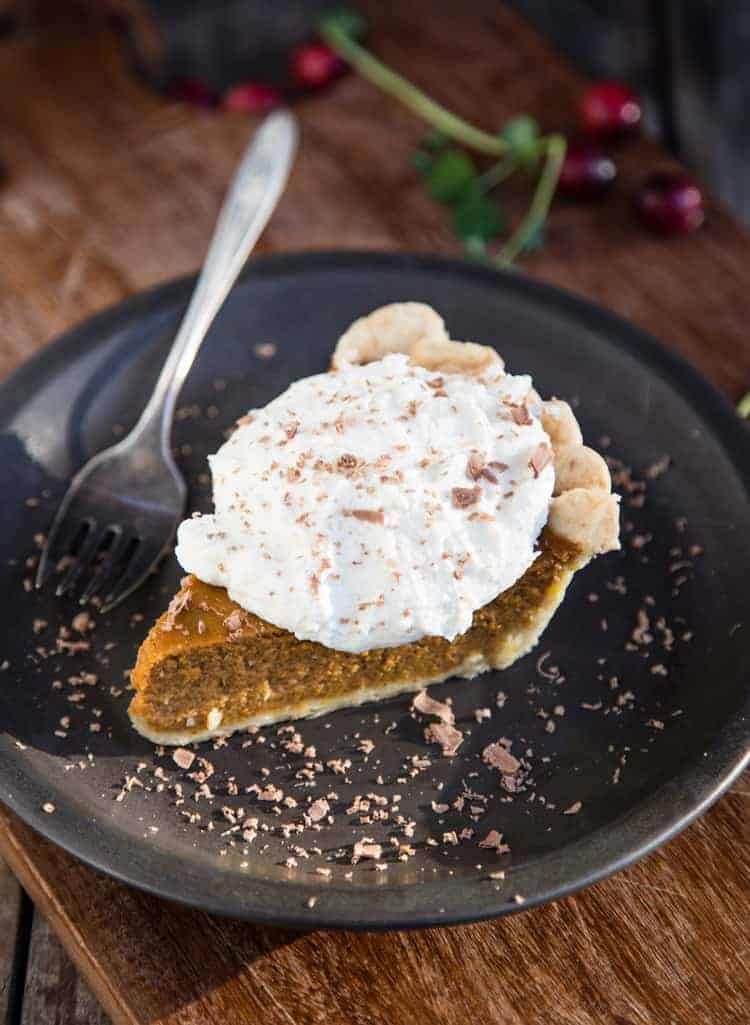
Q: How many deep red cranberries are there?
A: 6